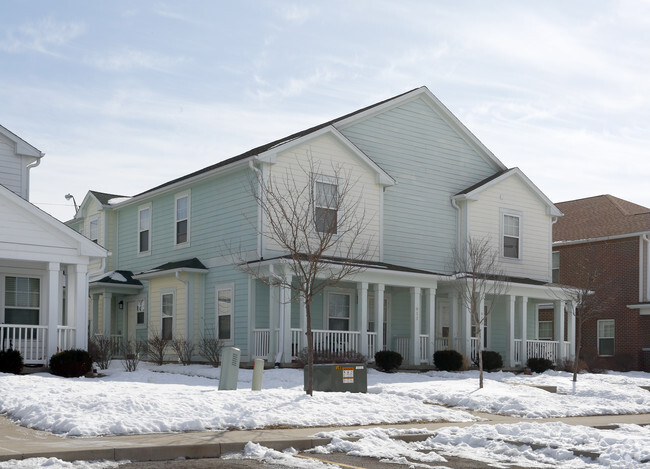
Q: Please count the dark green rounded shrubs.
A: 6